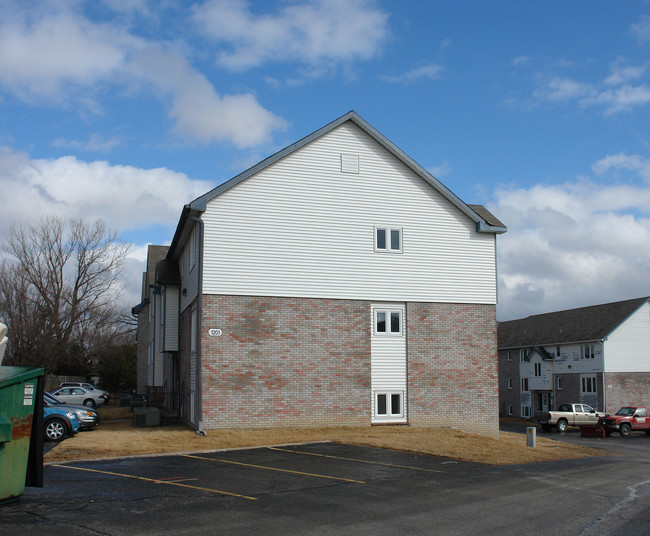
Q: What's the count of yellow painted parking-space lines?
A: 3